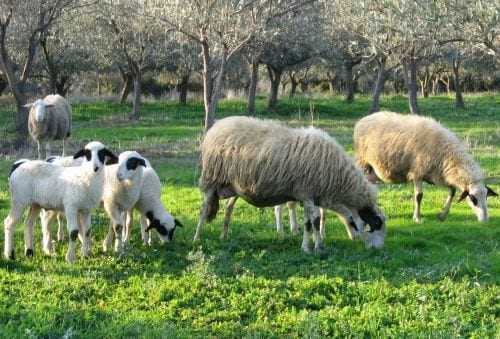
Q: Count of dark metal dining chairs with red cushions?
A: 0